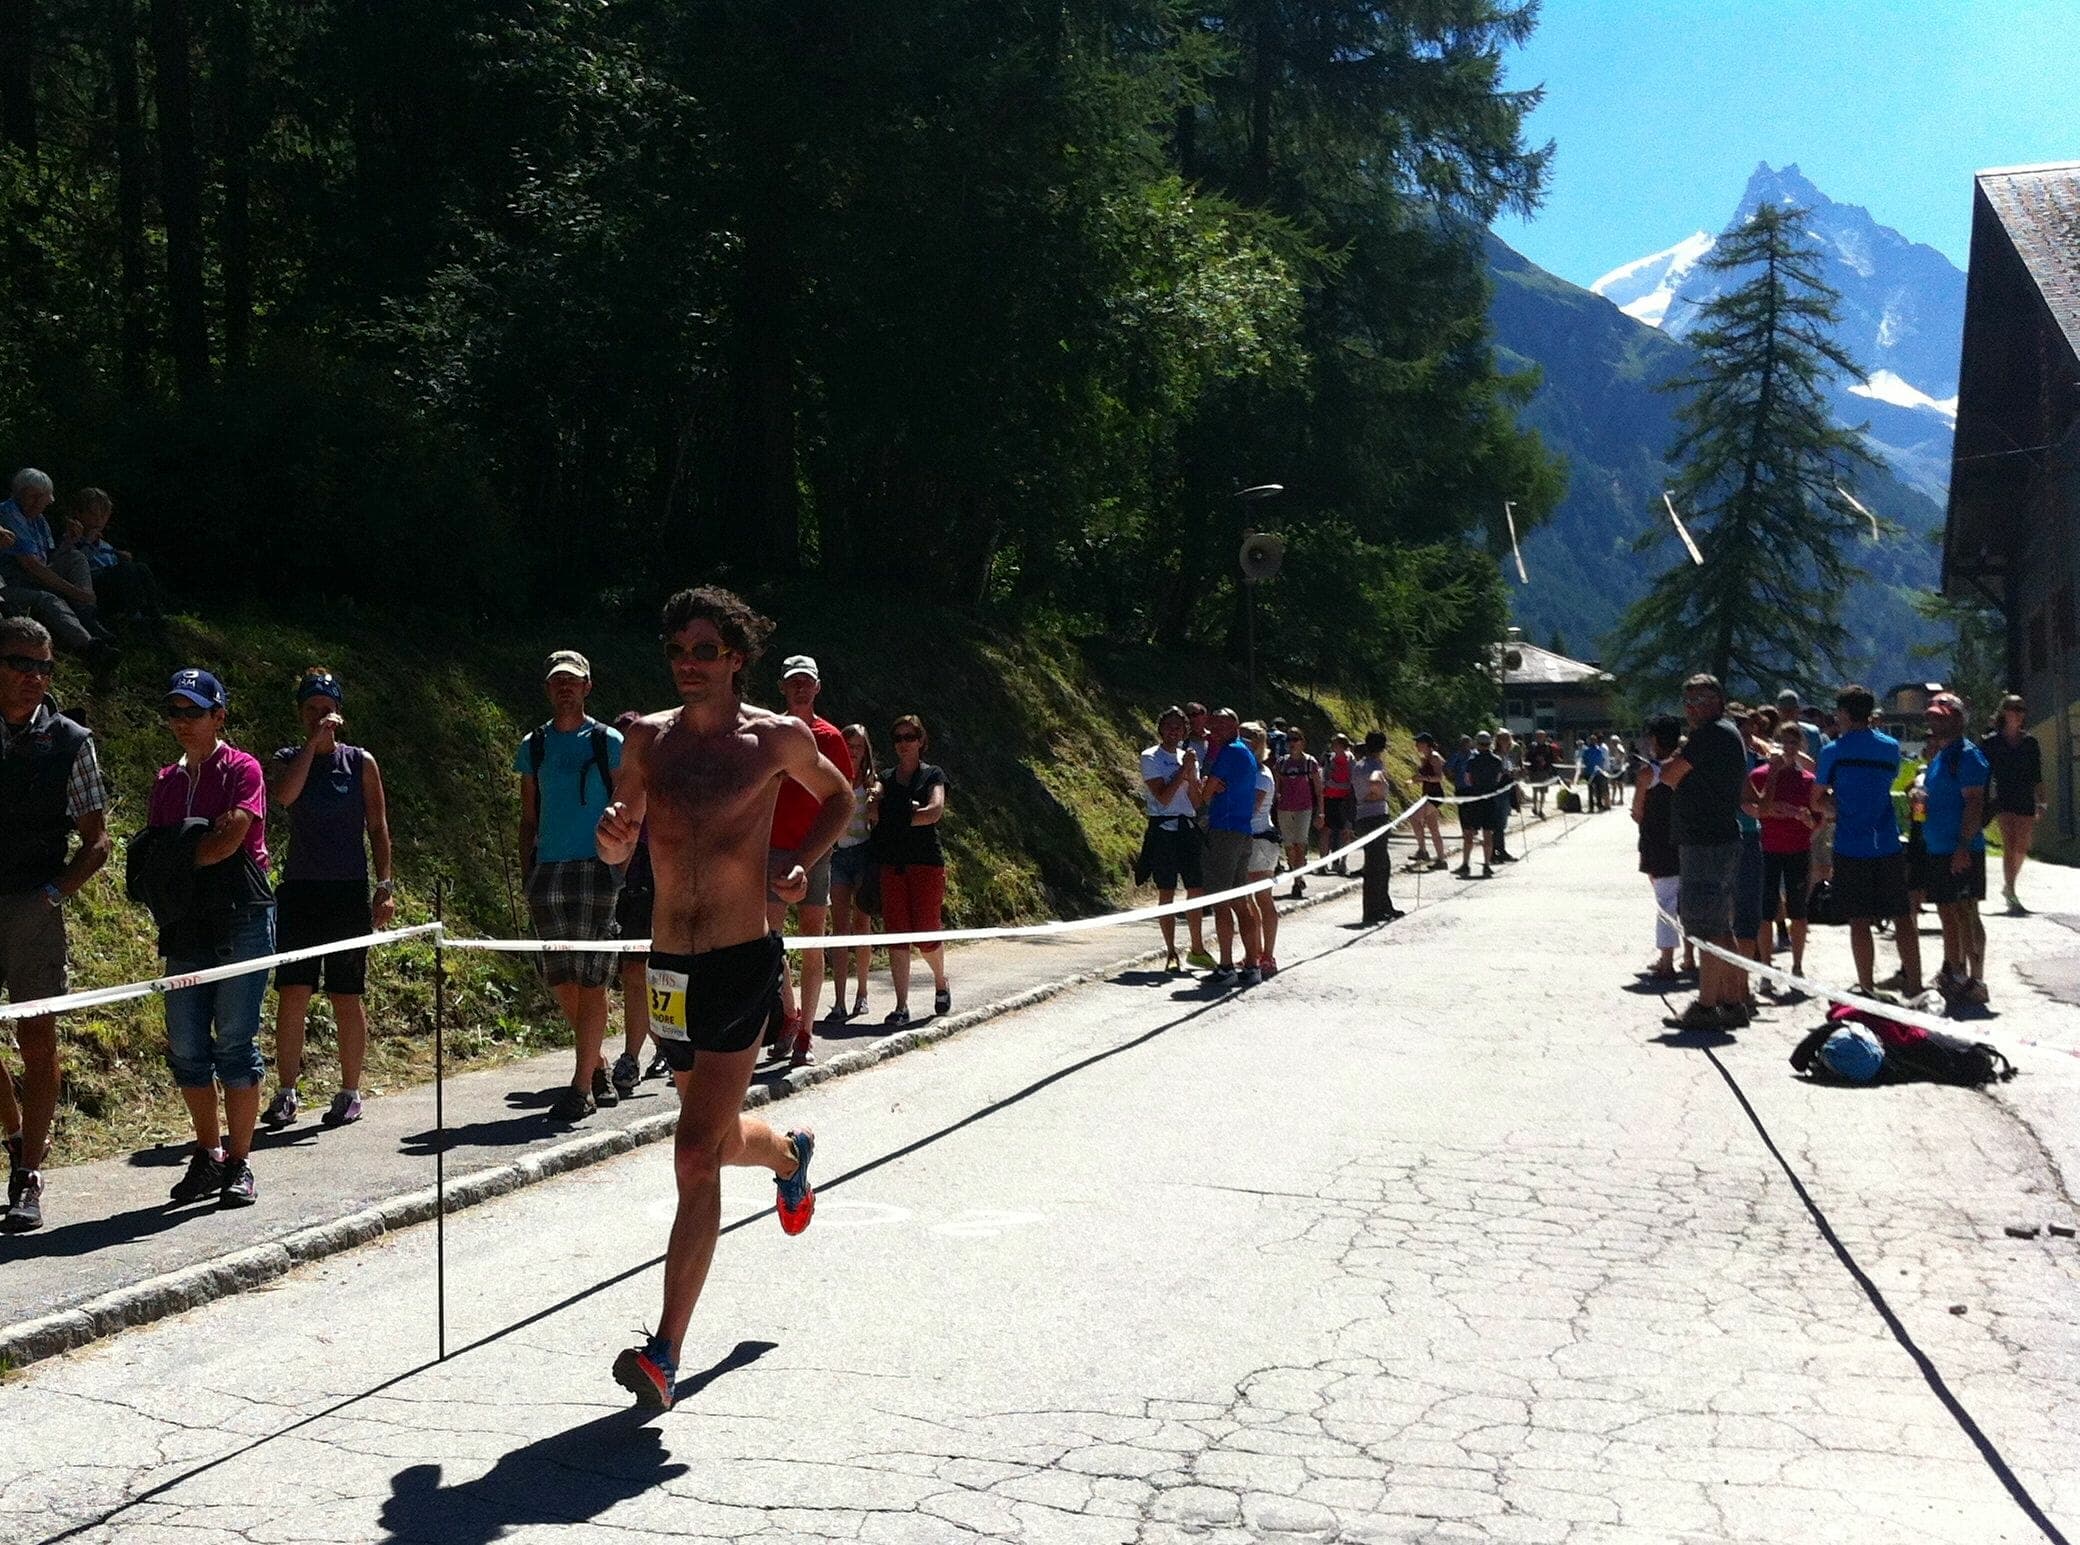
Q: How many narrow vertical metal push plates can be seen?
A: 0